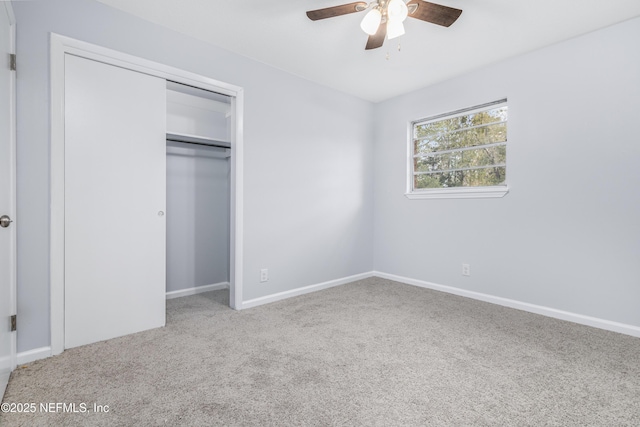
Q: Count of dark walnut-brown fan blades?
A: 3